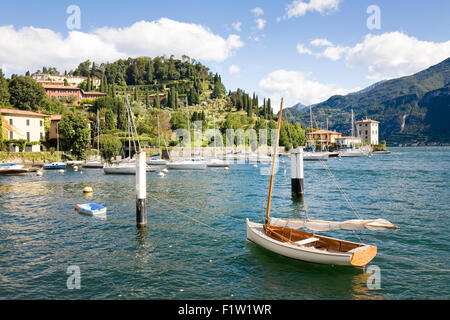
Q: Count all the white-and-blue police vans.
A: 0